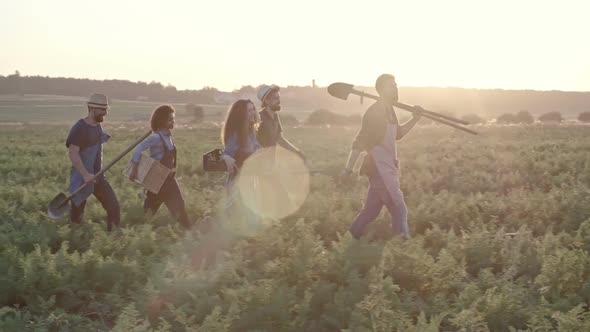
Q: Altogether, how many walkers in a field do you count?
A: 5